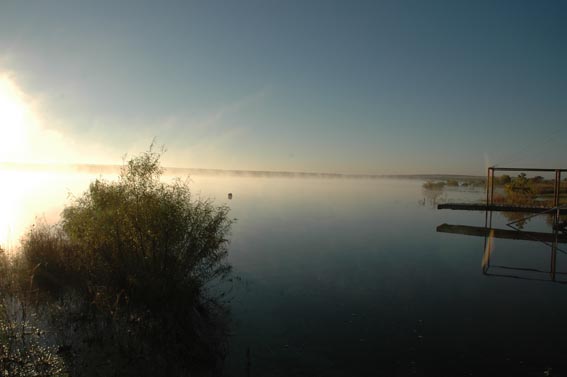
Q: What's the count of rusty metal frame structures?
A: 1